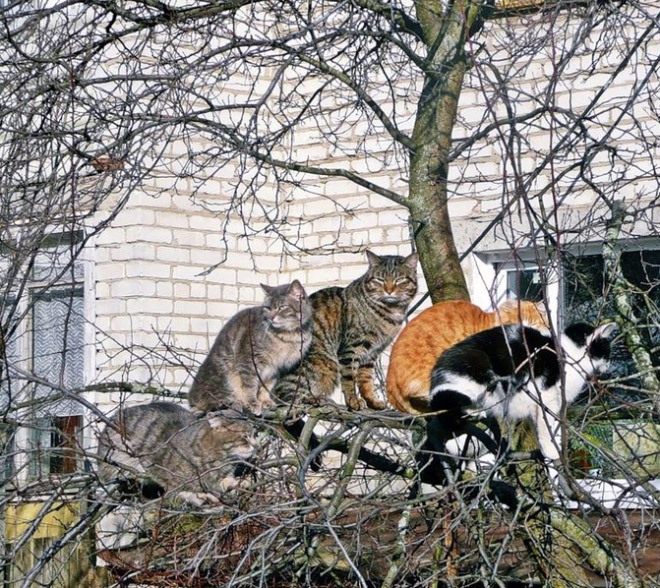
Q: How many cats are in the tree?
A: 5